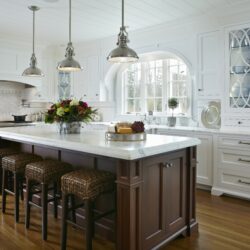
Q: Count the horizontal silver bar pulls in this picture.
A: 3